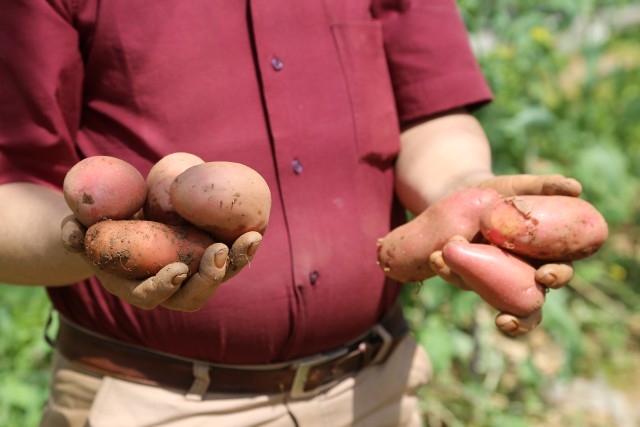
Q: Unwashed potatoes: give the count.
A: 7